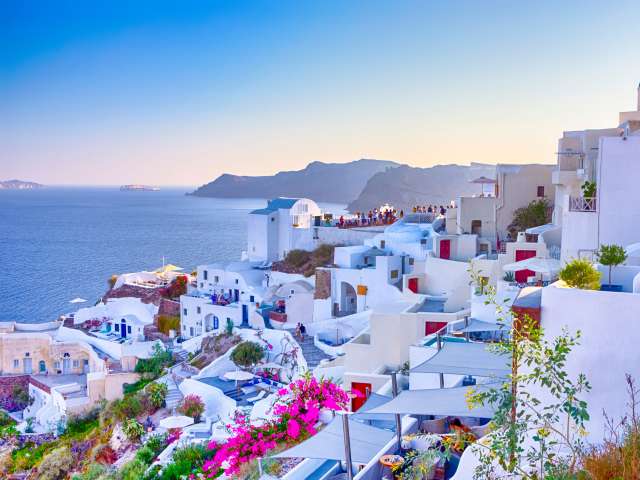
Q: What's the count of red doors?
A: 5